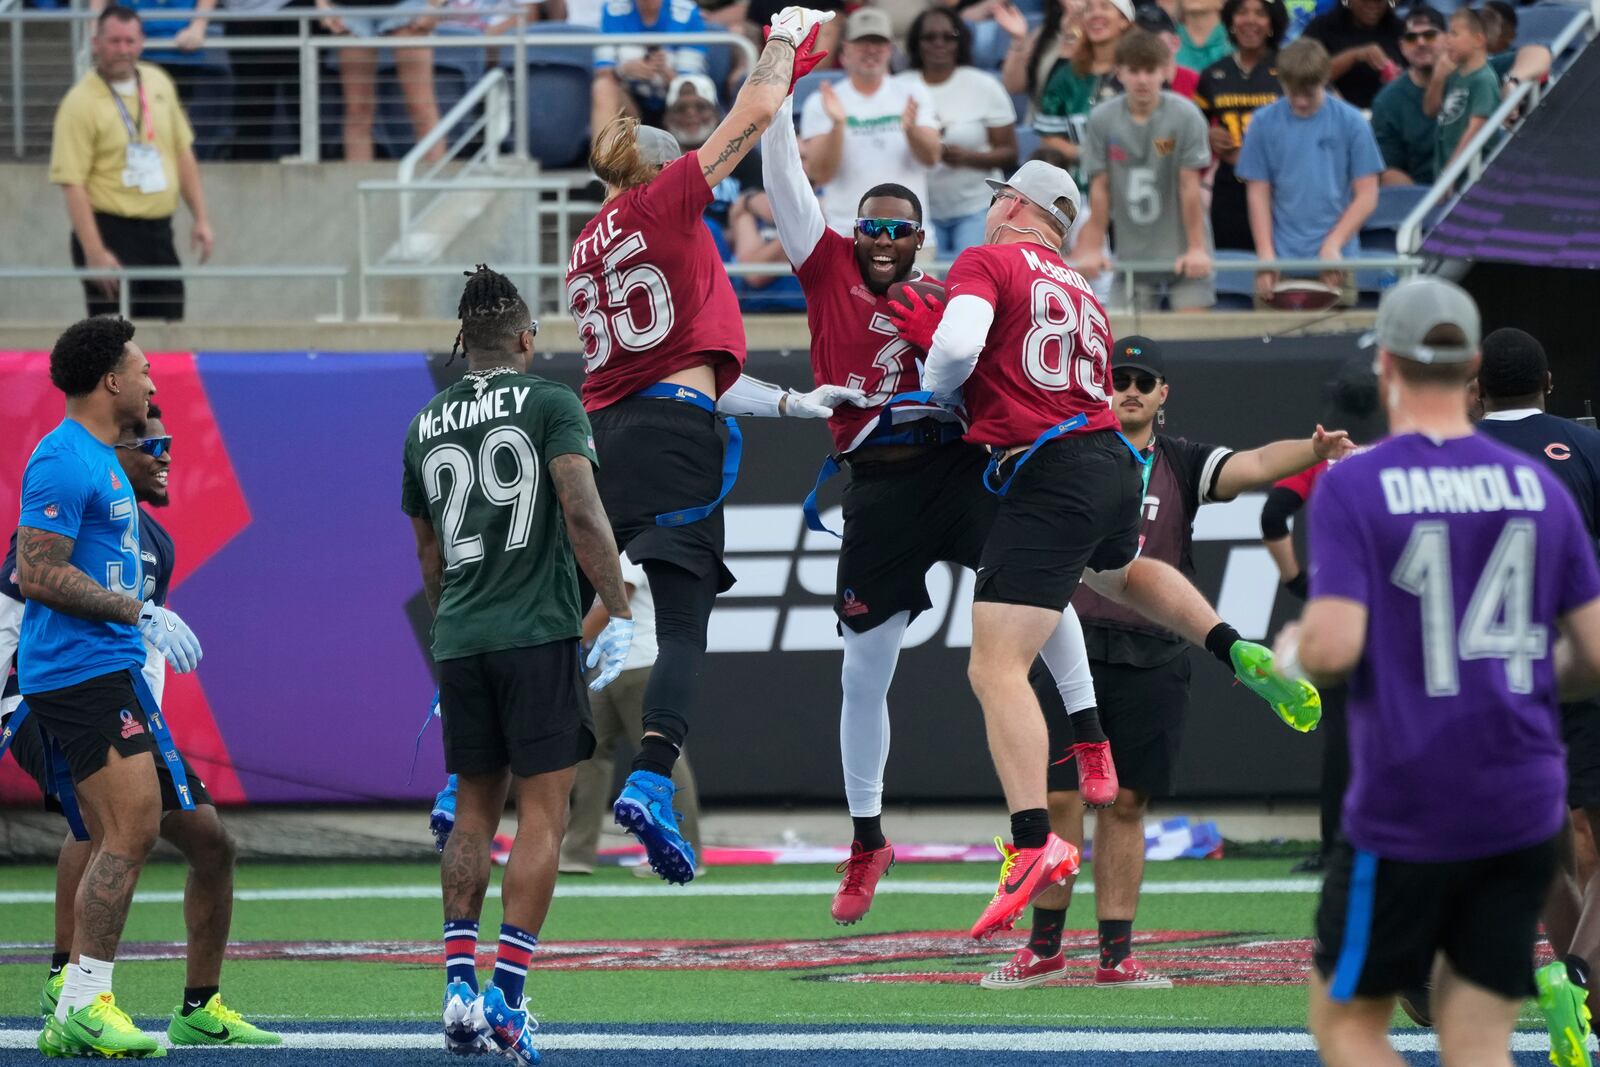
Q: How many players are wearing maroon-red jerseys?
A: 3